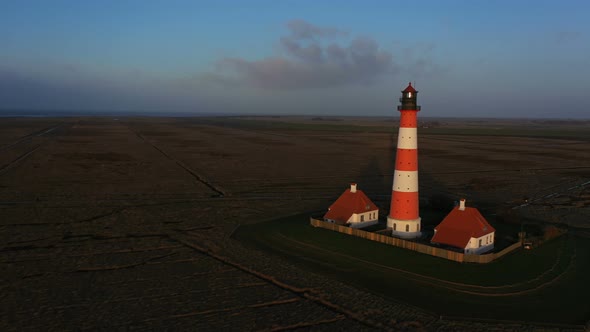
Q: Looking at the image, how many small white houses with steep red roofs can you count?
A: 2